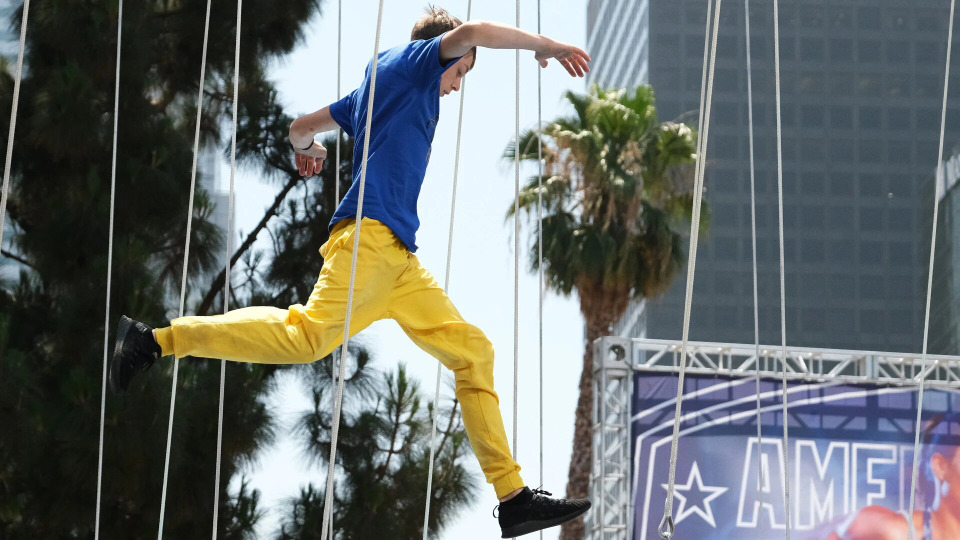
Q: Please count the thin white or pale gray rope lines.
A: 14